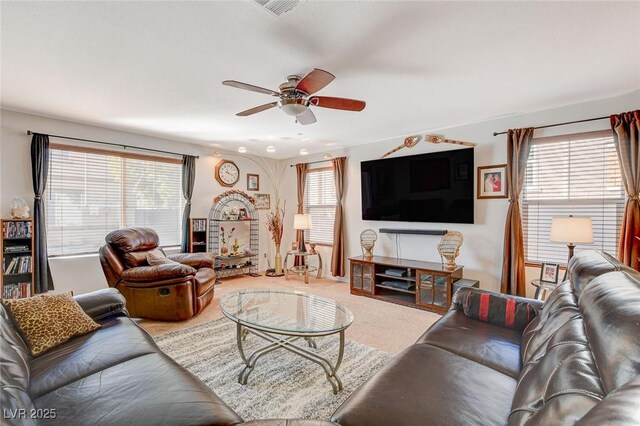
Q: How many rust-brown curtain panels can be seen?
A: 4